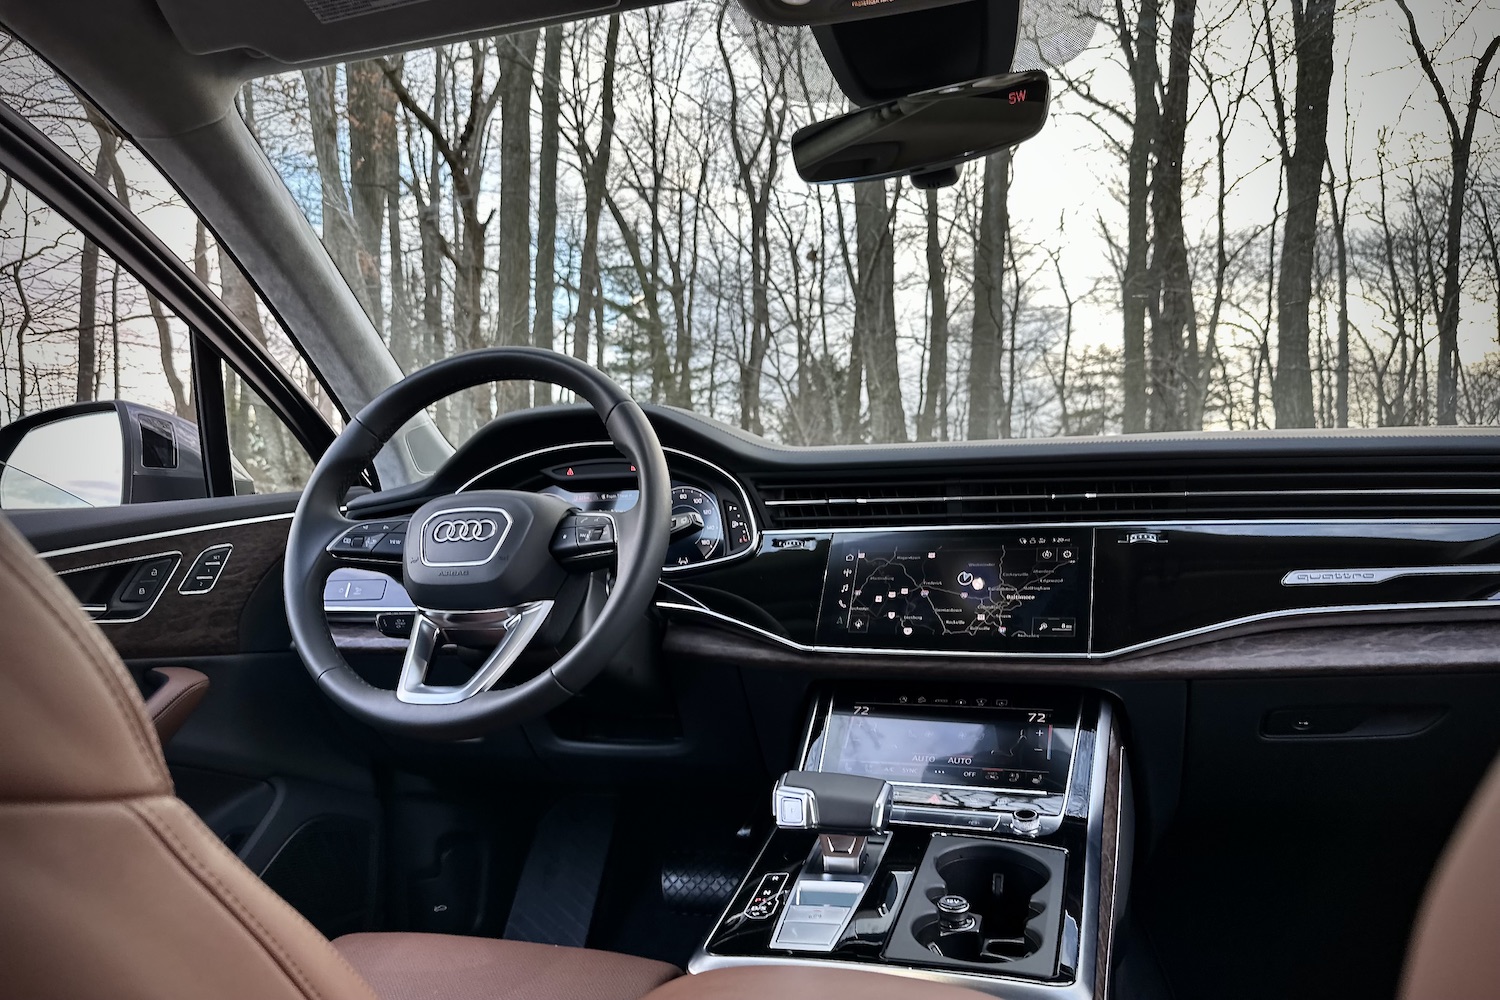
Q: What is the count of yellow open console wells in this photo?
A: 0